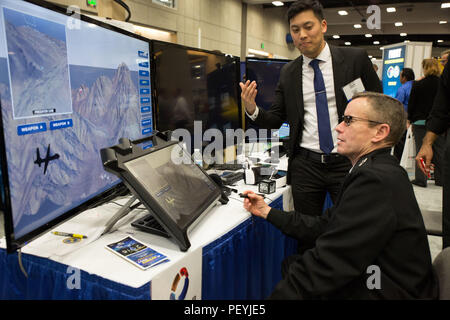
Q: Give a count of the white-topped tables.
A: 1